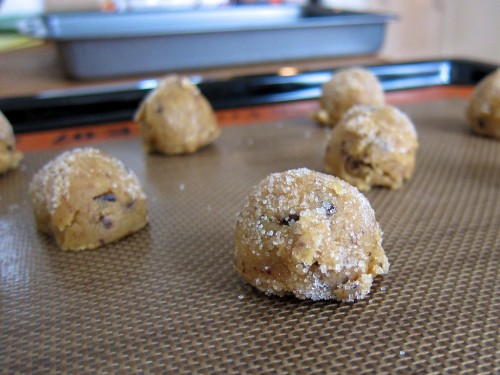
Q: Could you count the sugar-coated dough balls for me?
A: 7